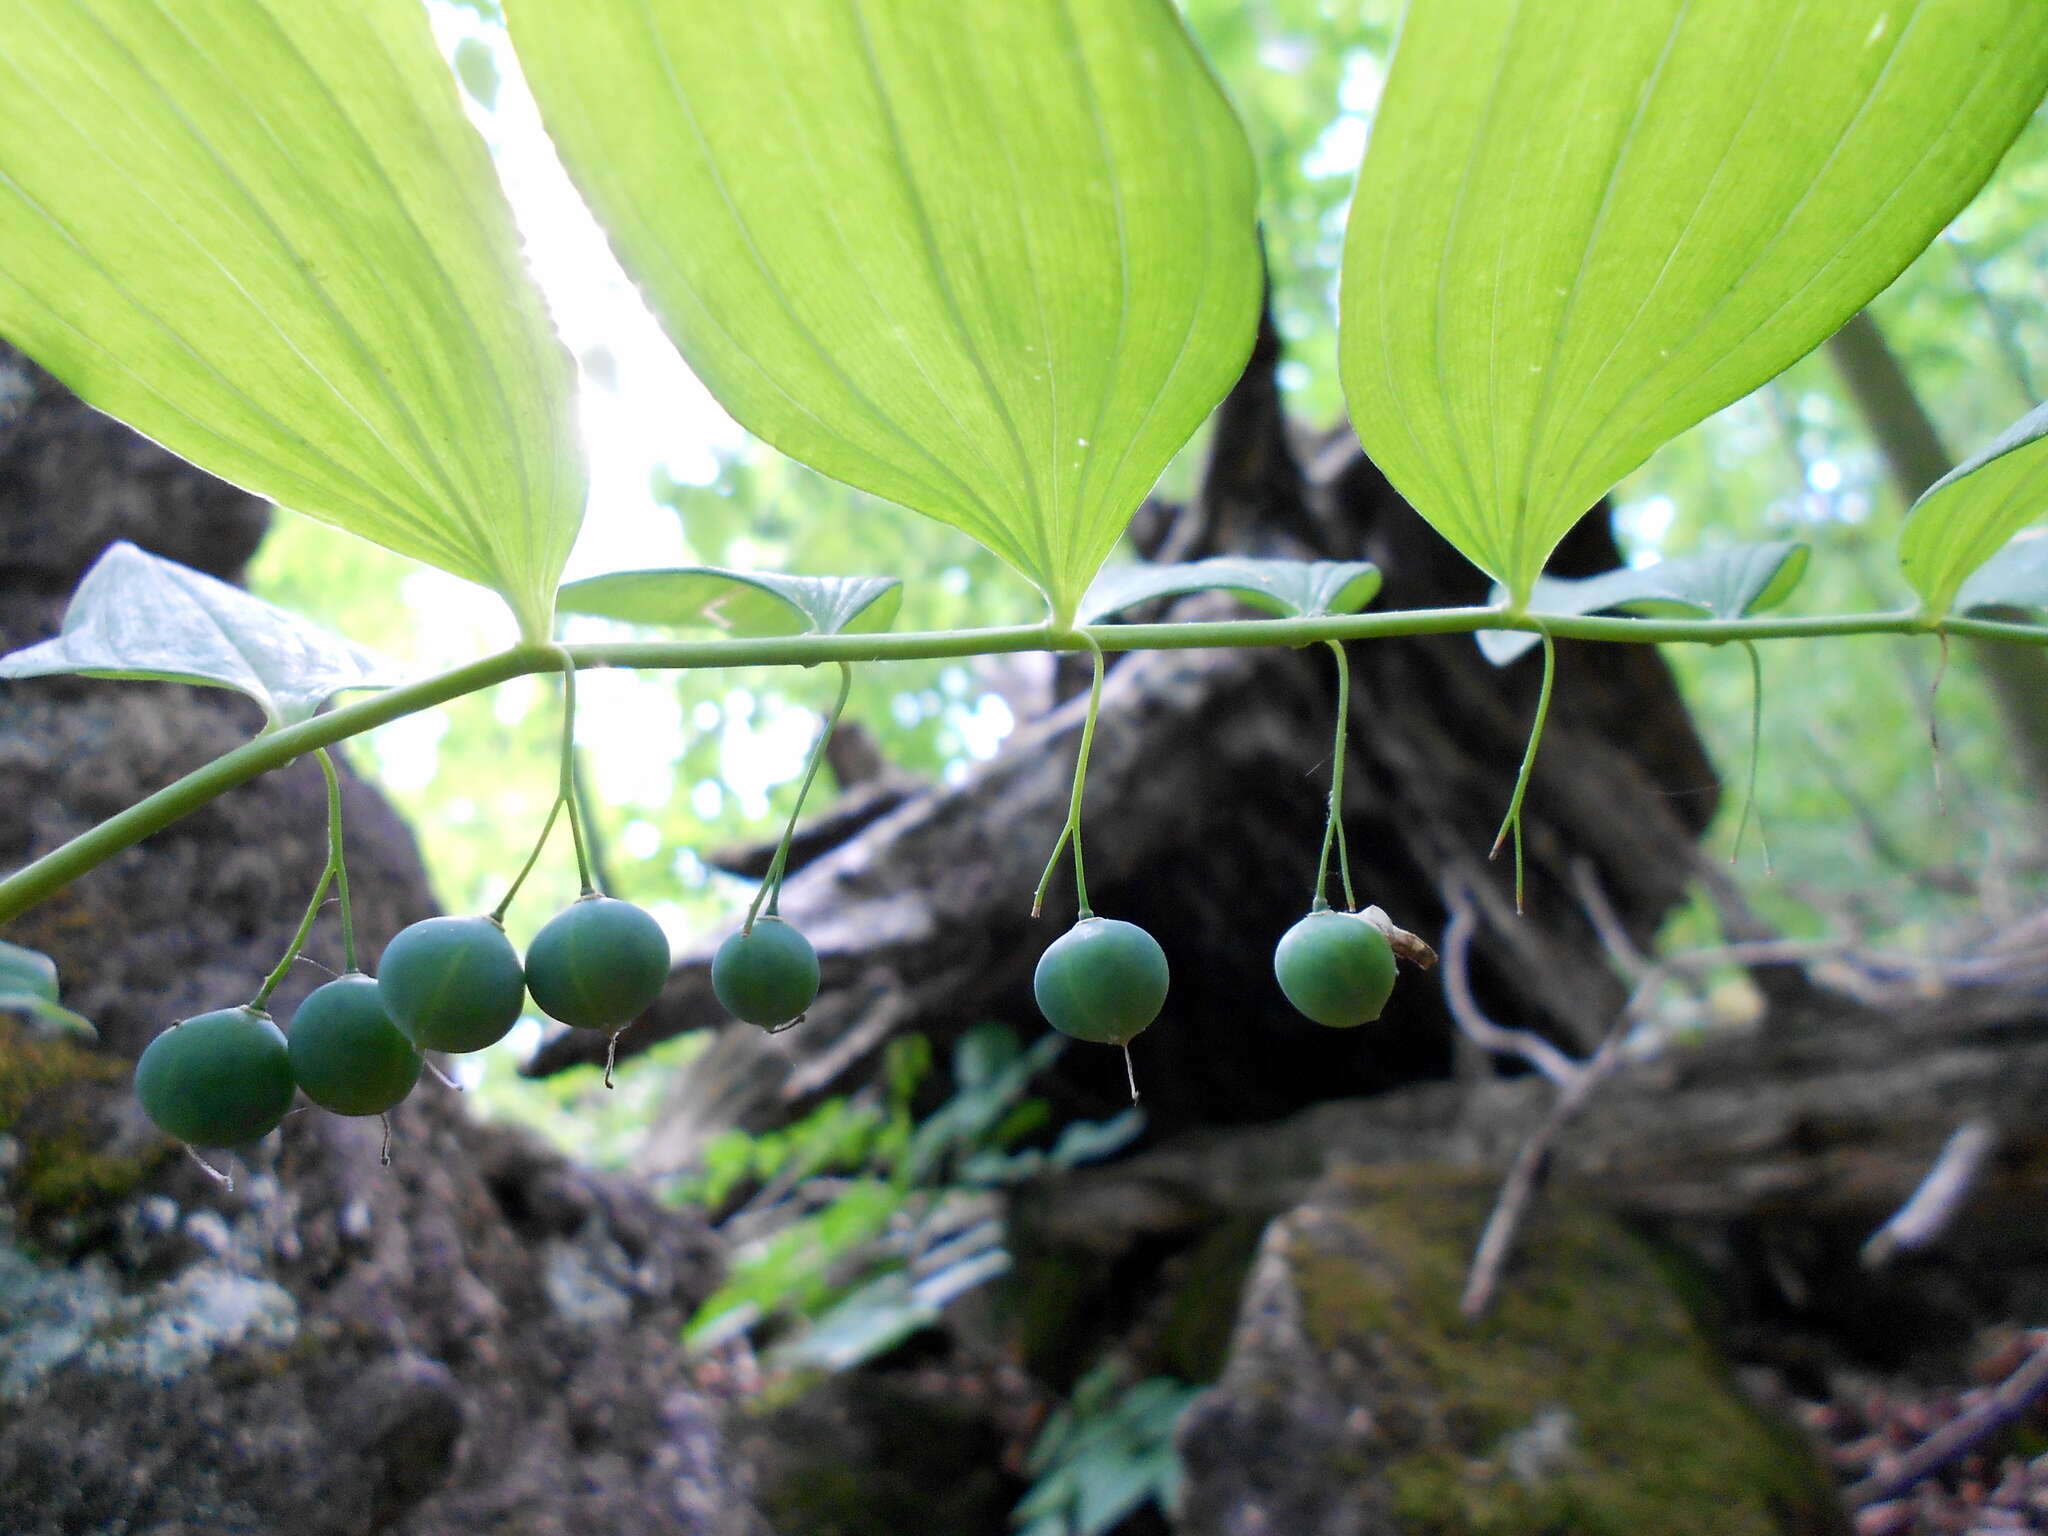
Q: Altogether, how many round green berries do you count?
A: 7